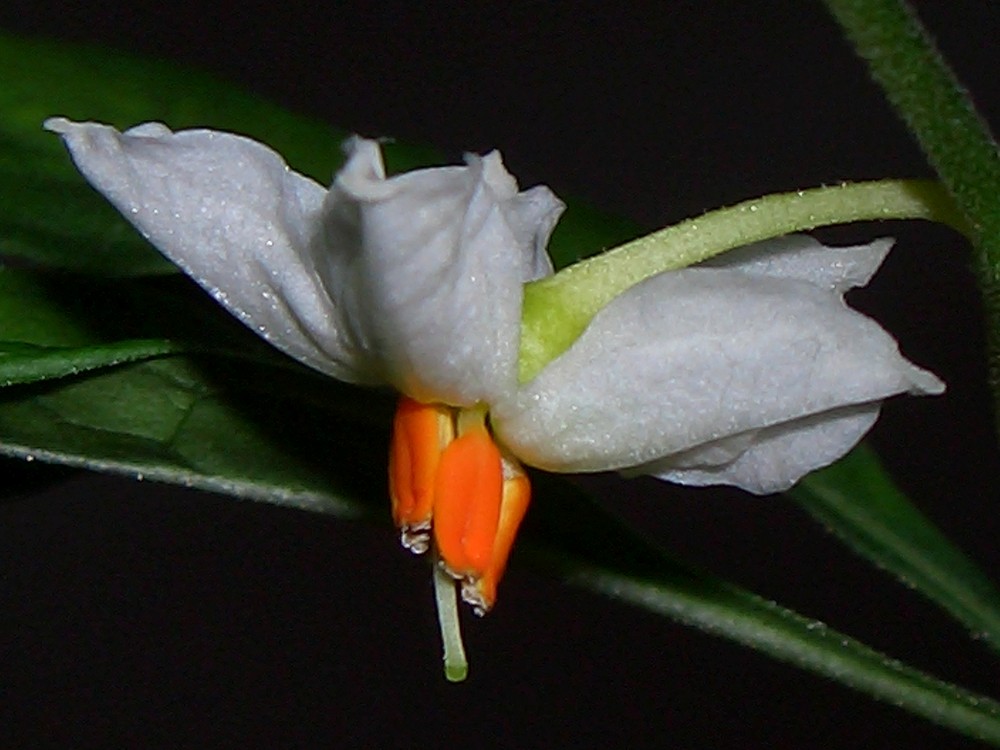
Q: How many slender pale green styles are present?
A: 1